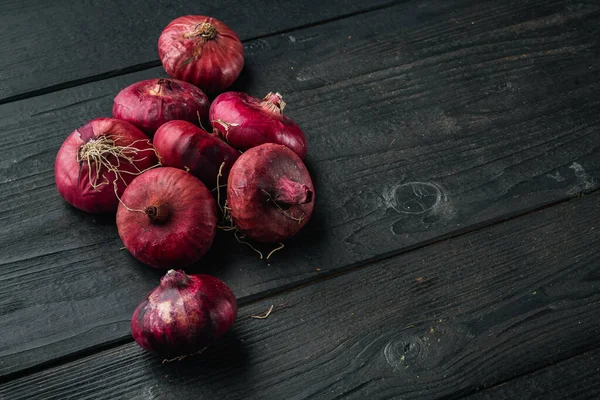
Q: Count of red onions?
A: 8